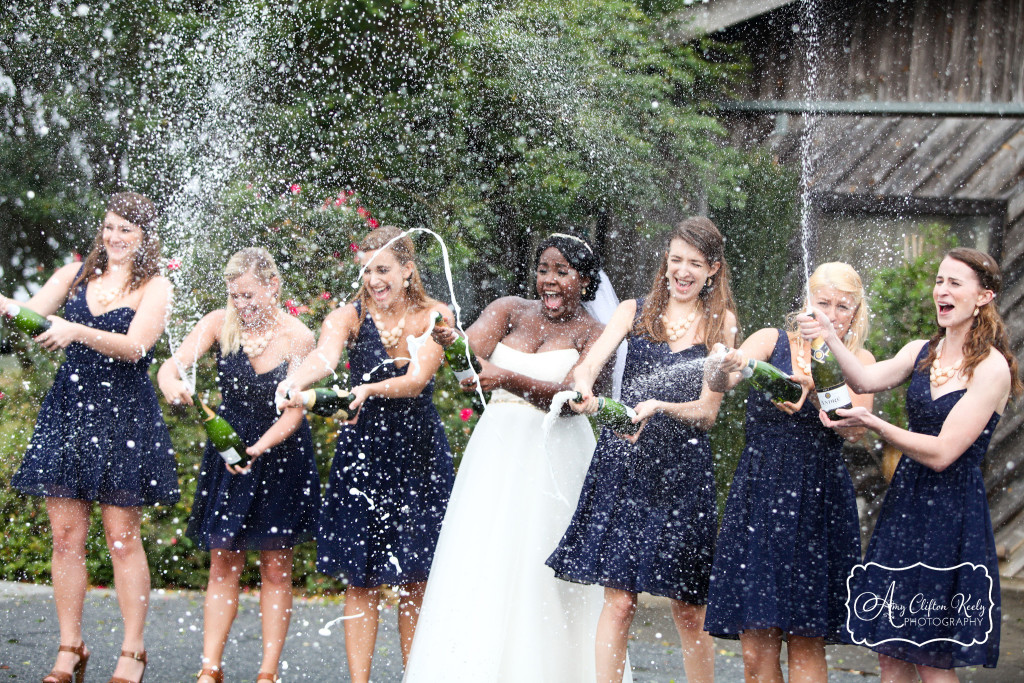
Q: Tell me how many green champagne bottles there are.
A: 7